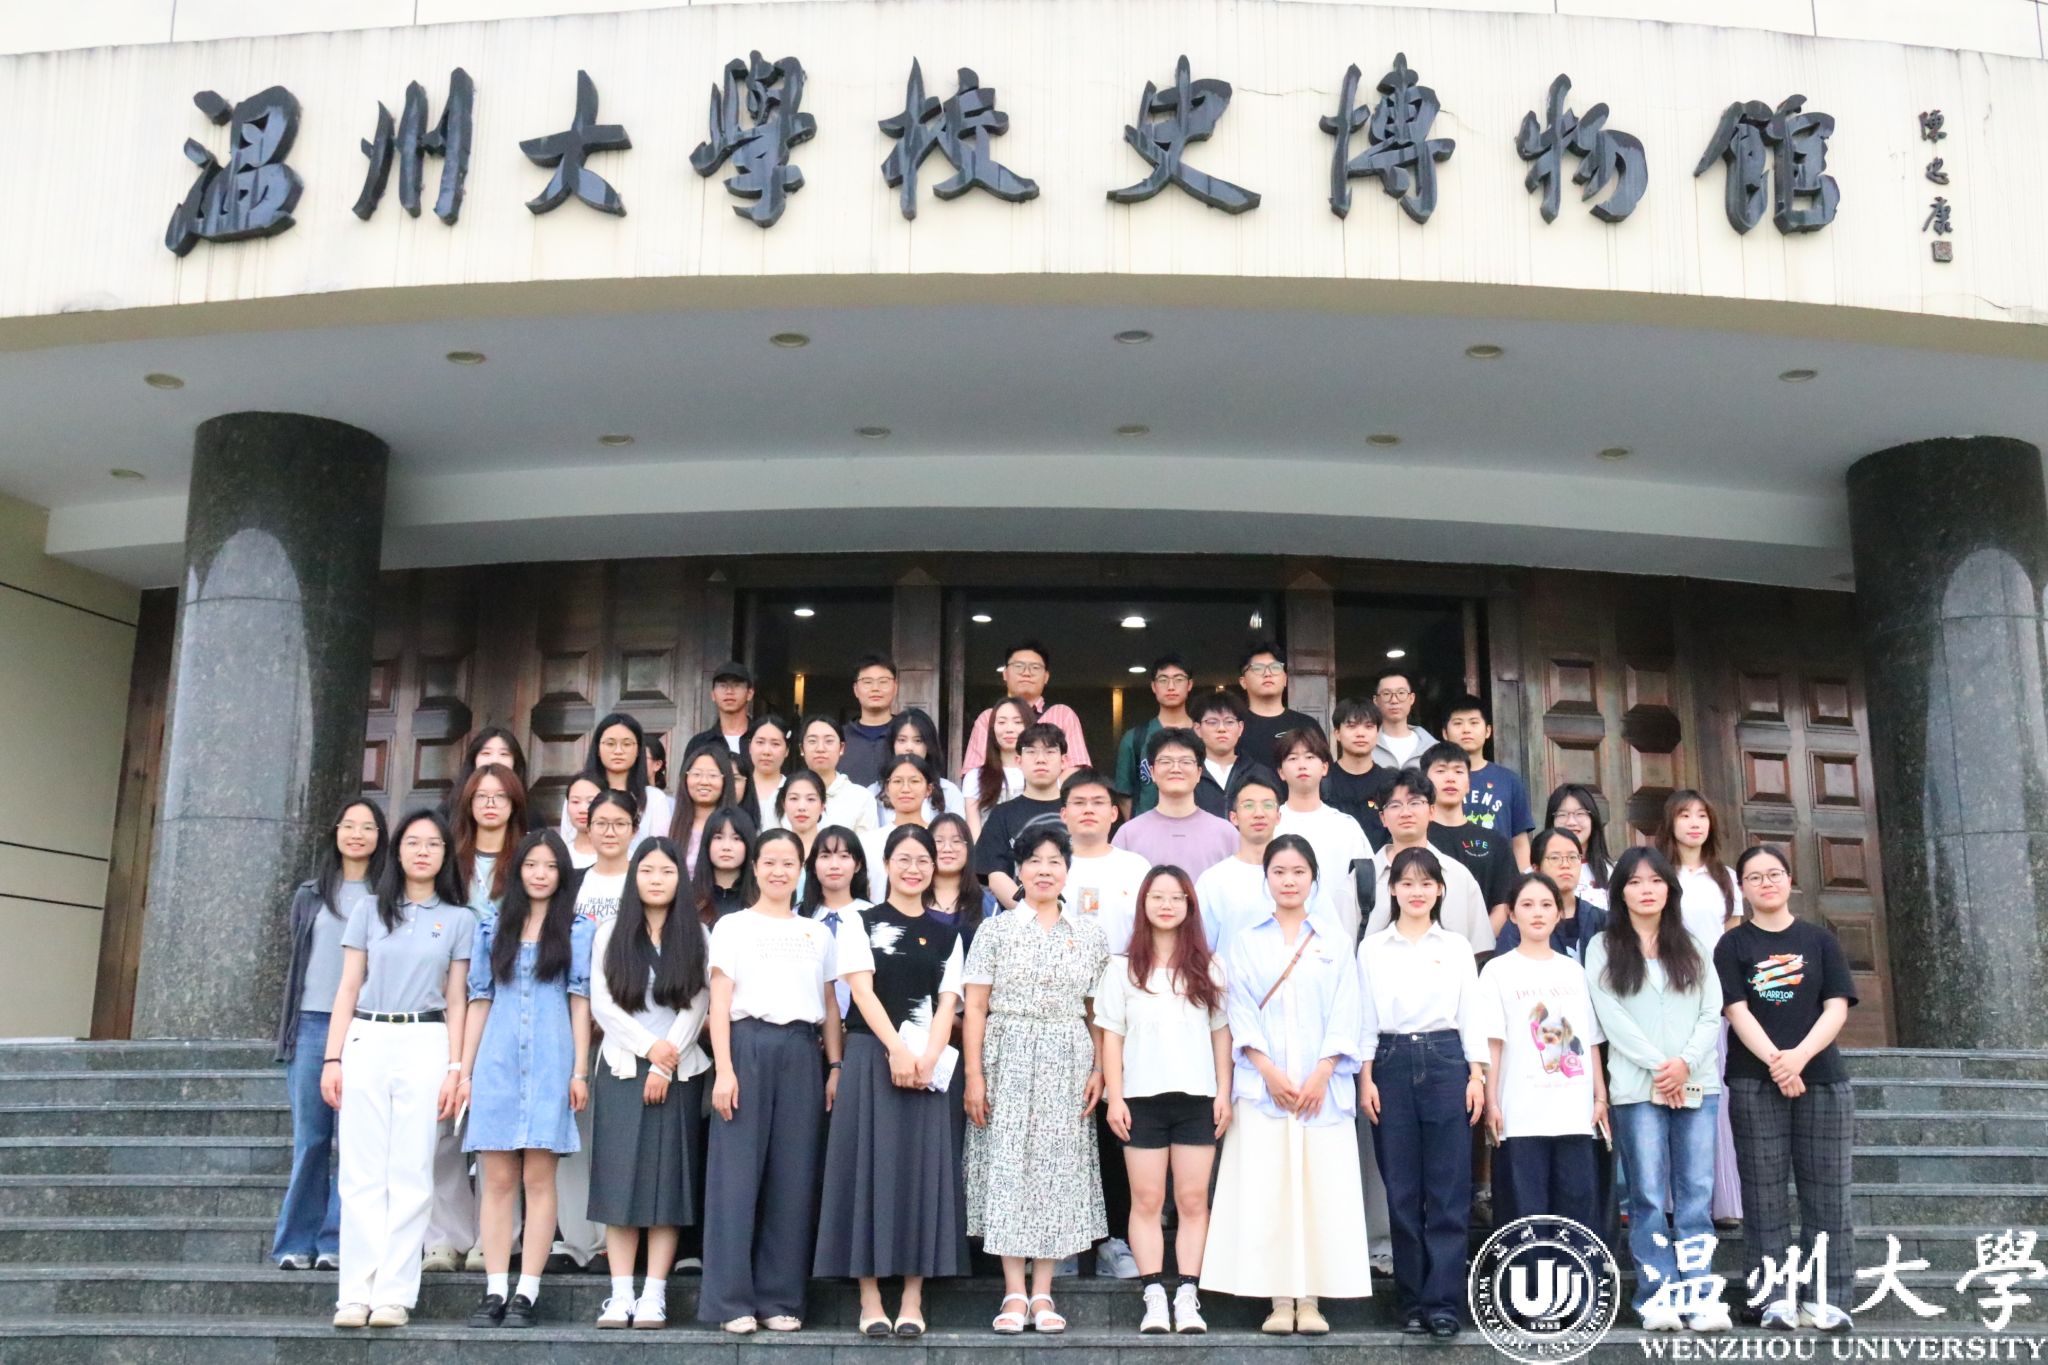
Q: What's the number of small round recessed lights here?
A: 12